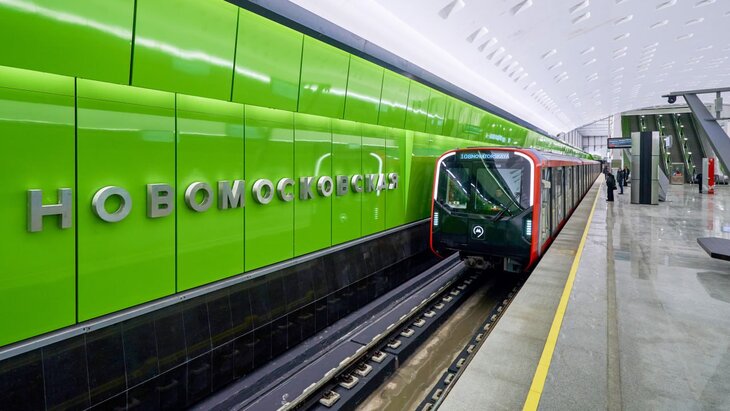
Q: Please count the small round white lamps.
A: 11